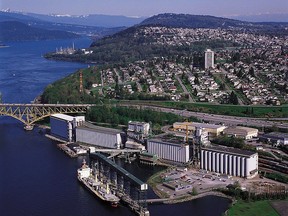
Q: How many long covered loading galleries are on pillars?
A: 1